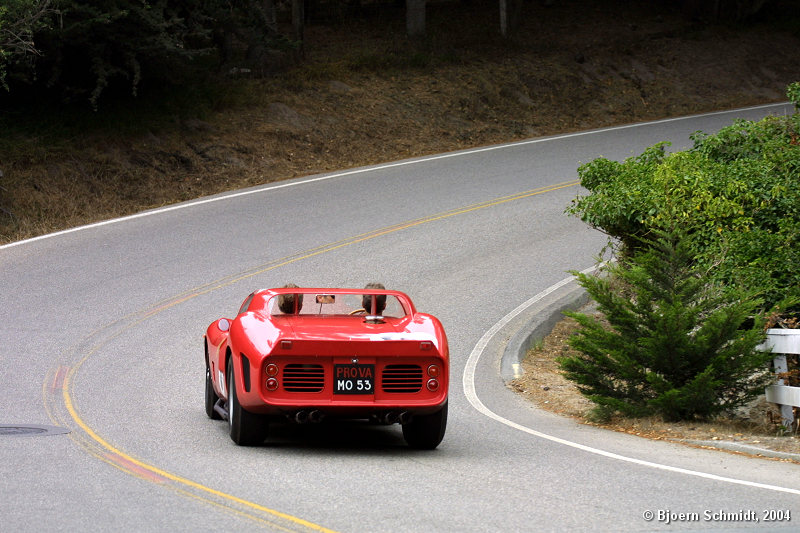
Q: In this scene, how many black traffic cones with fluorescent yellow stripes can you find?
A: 0